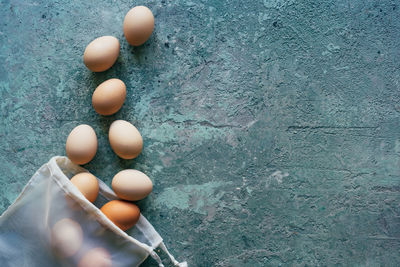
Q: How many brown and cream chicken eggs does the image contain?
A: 10